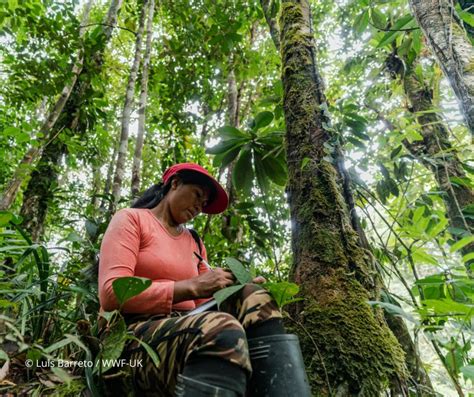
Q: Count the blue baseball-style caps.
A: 0